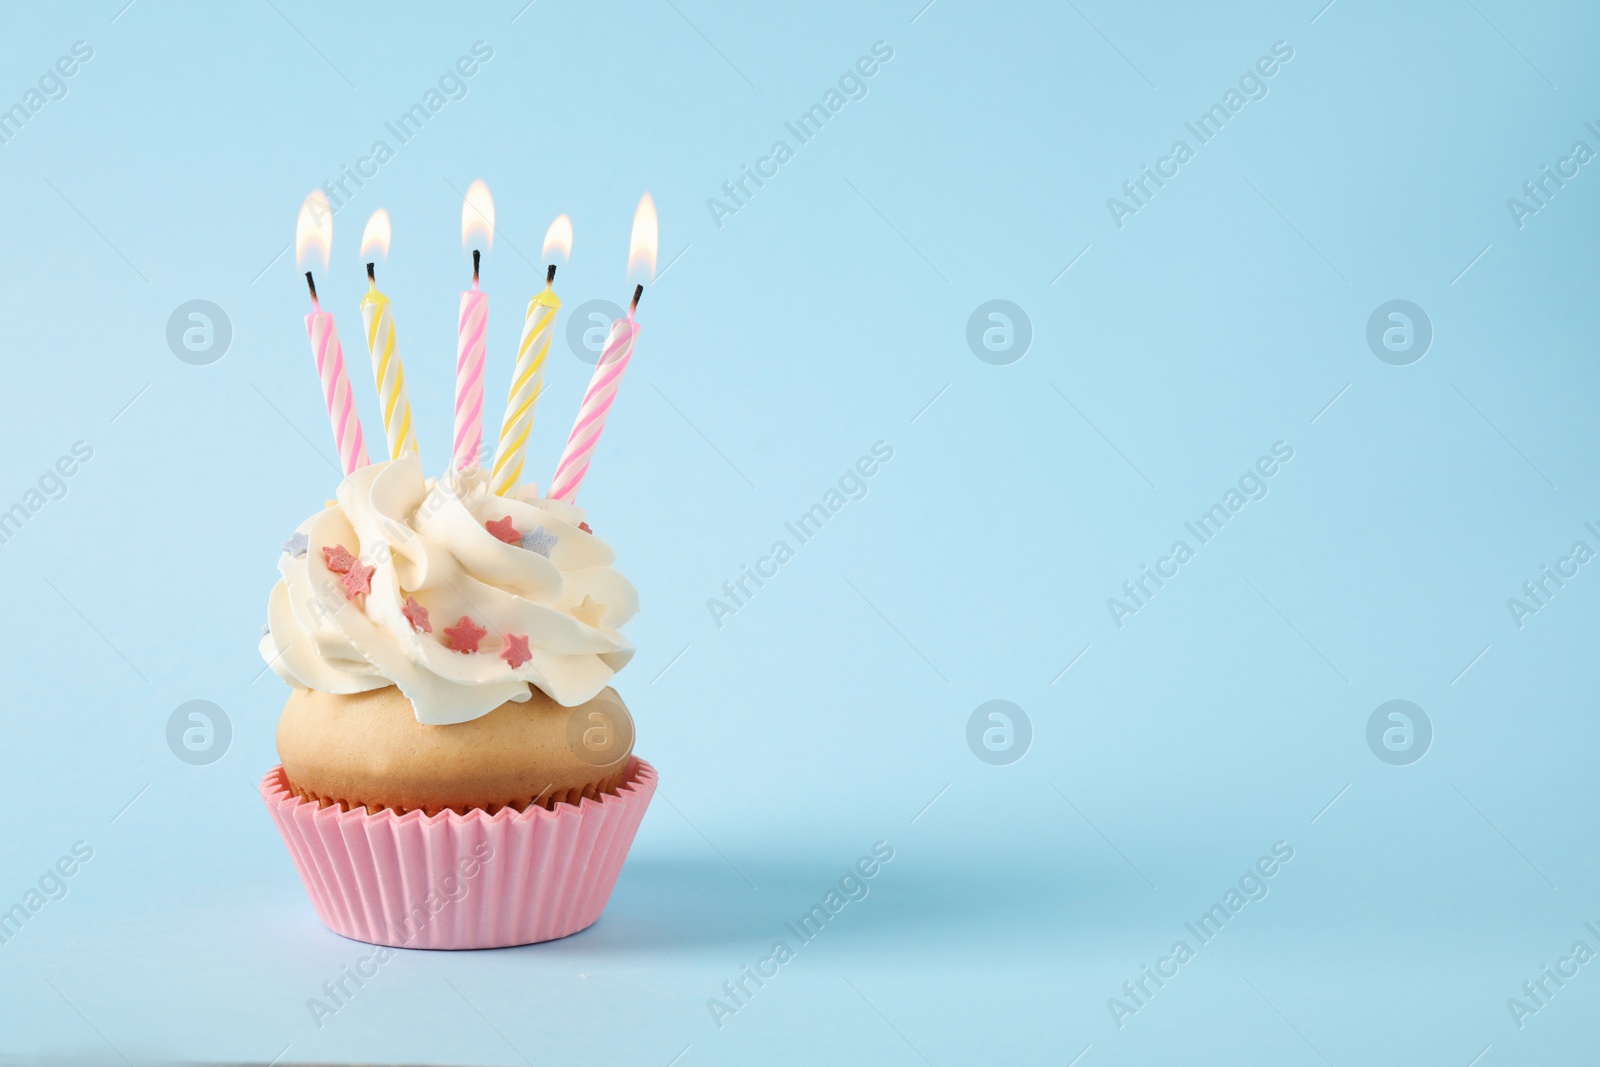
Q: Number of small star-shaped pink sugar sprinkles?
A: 7